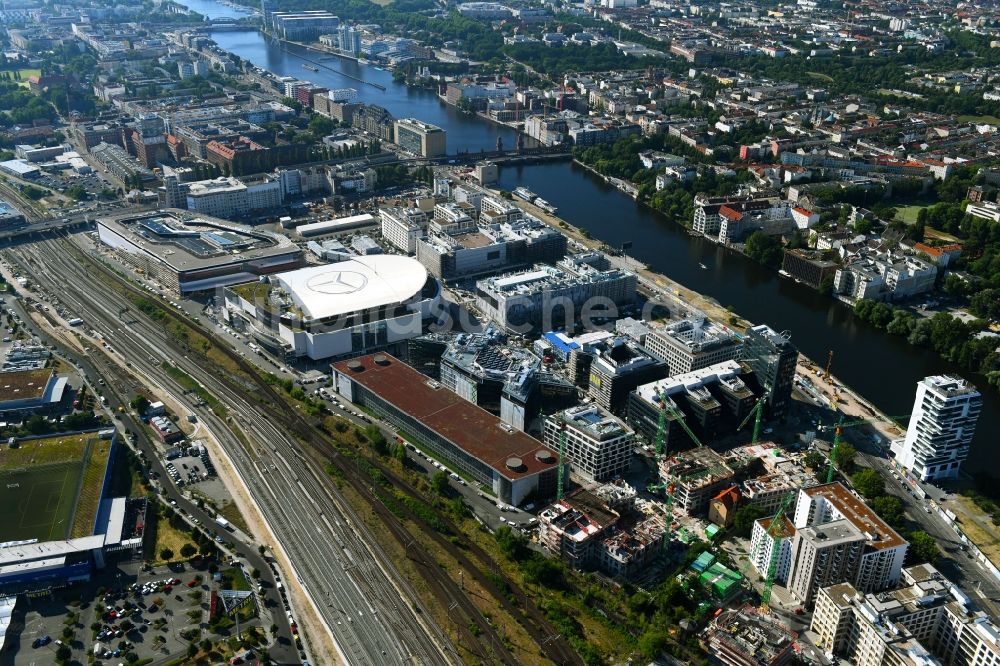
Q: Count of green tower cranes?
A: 6